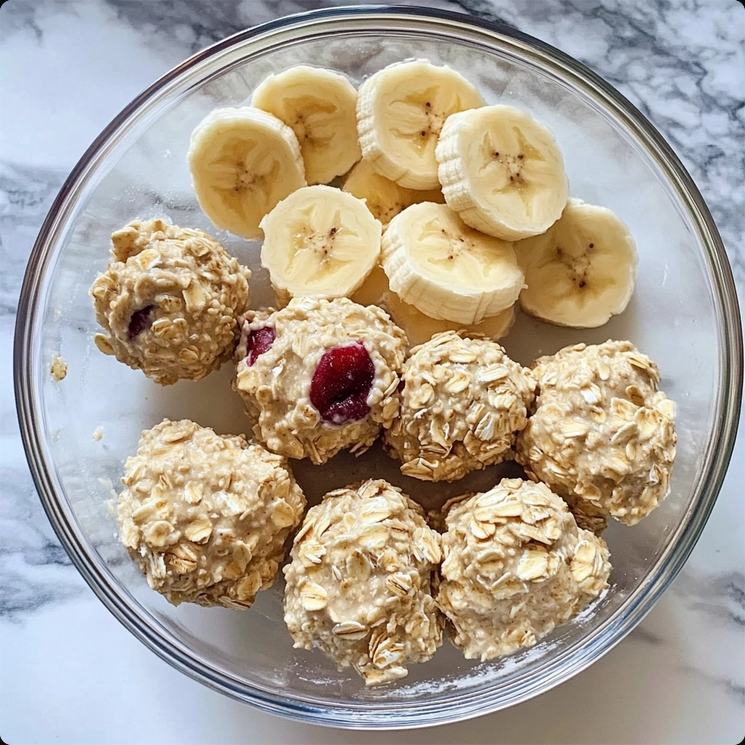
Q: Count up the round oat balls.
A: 7